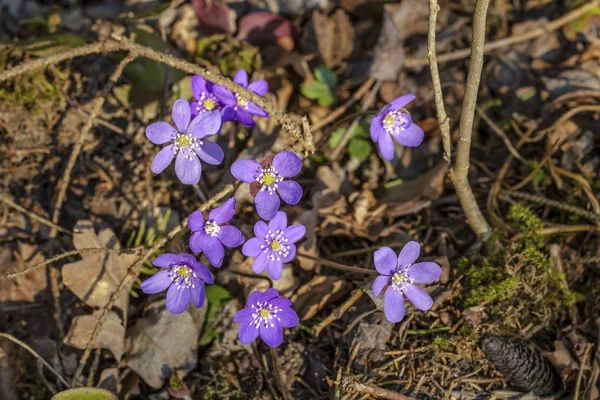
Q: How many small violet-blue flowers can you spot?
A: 10